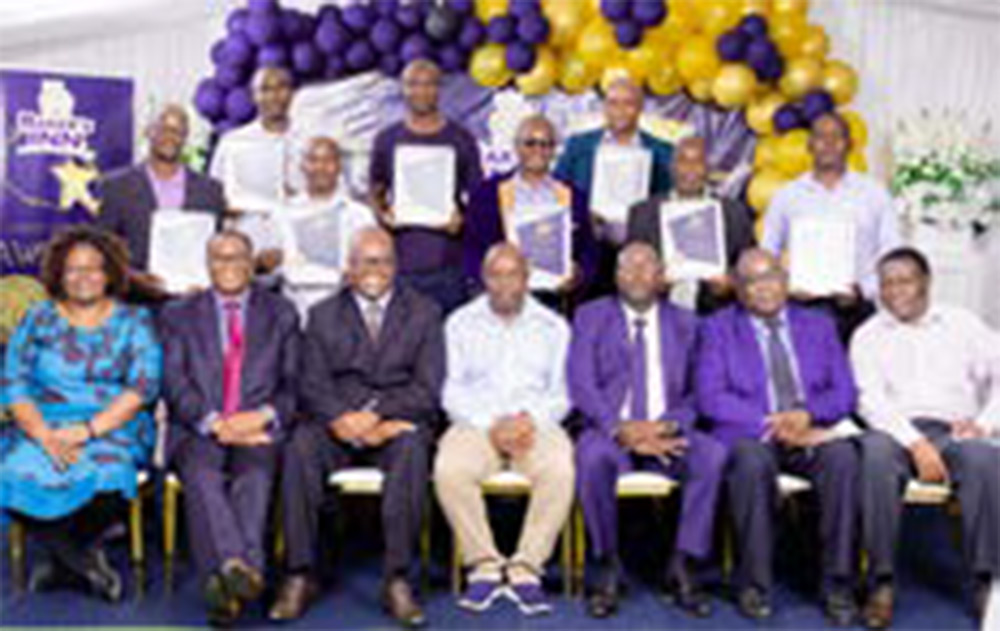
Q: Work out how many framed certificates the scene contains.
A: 8